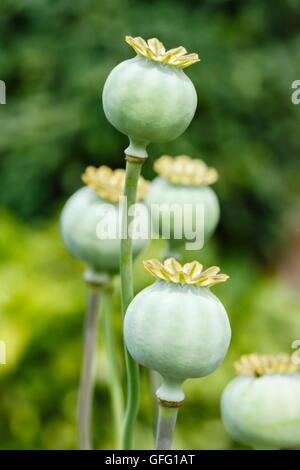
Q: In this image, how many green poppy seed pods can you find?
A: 5